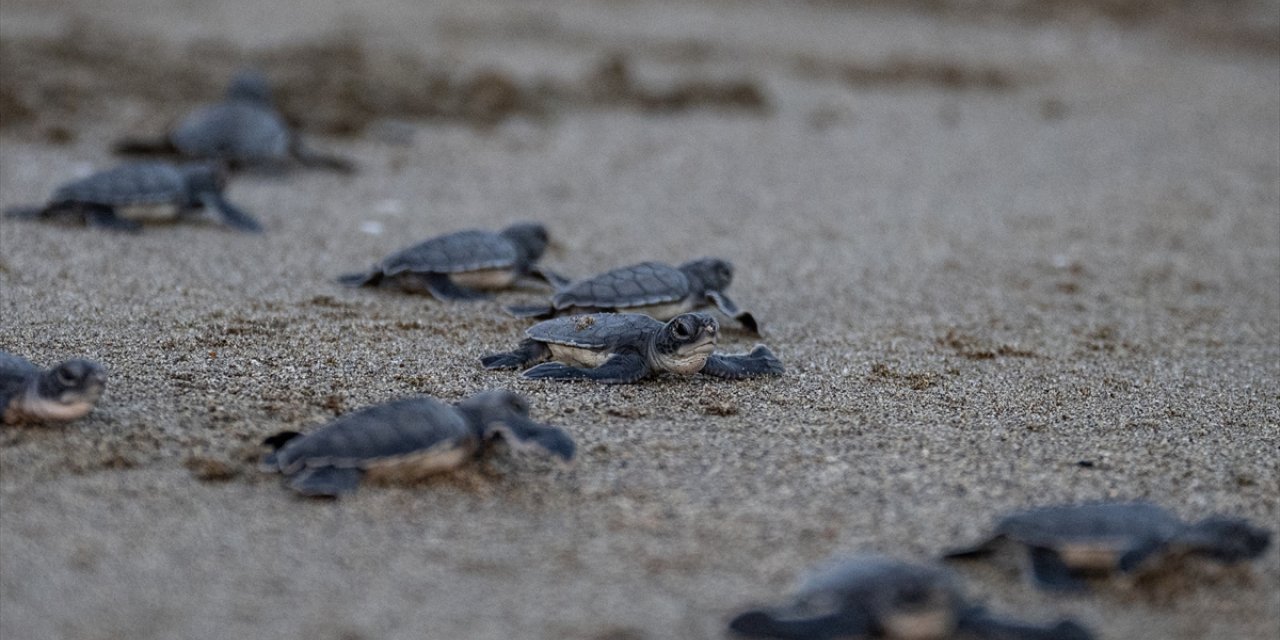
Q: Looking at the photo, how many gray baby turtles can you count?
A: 9